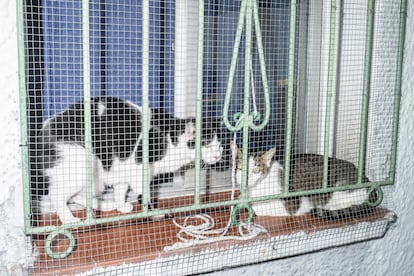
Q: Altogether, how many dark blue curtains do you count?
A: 1